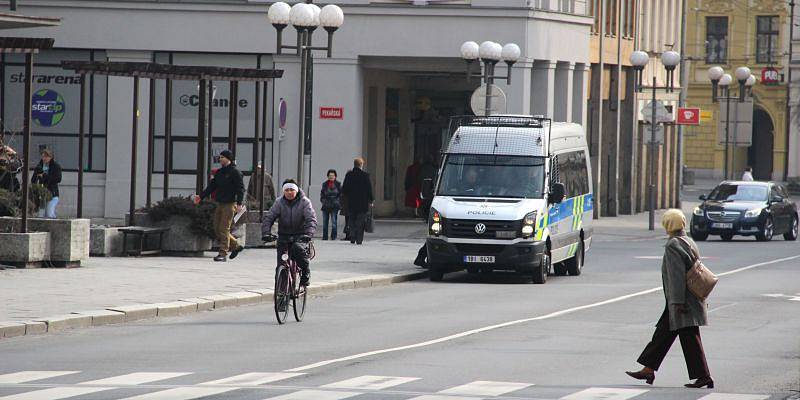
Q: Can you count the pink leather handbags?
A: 0